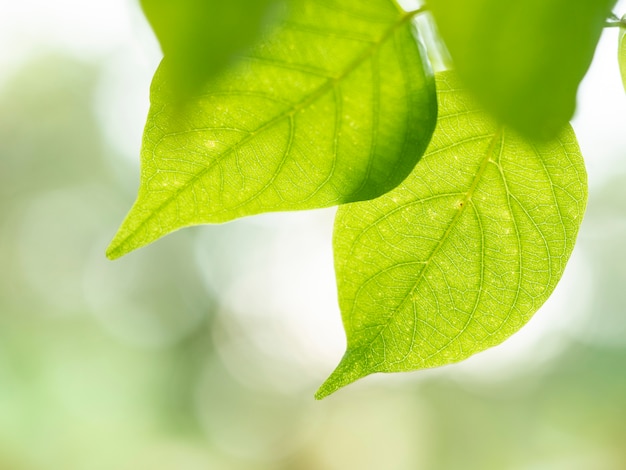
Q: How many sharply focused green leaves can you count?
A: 2